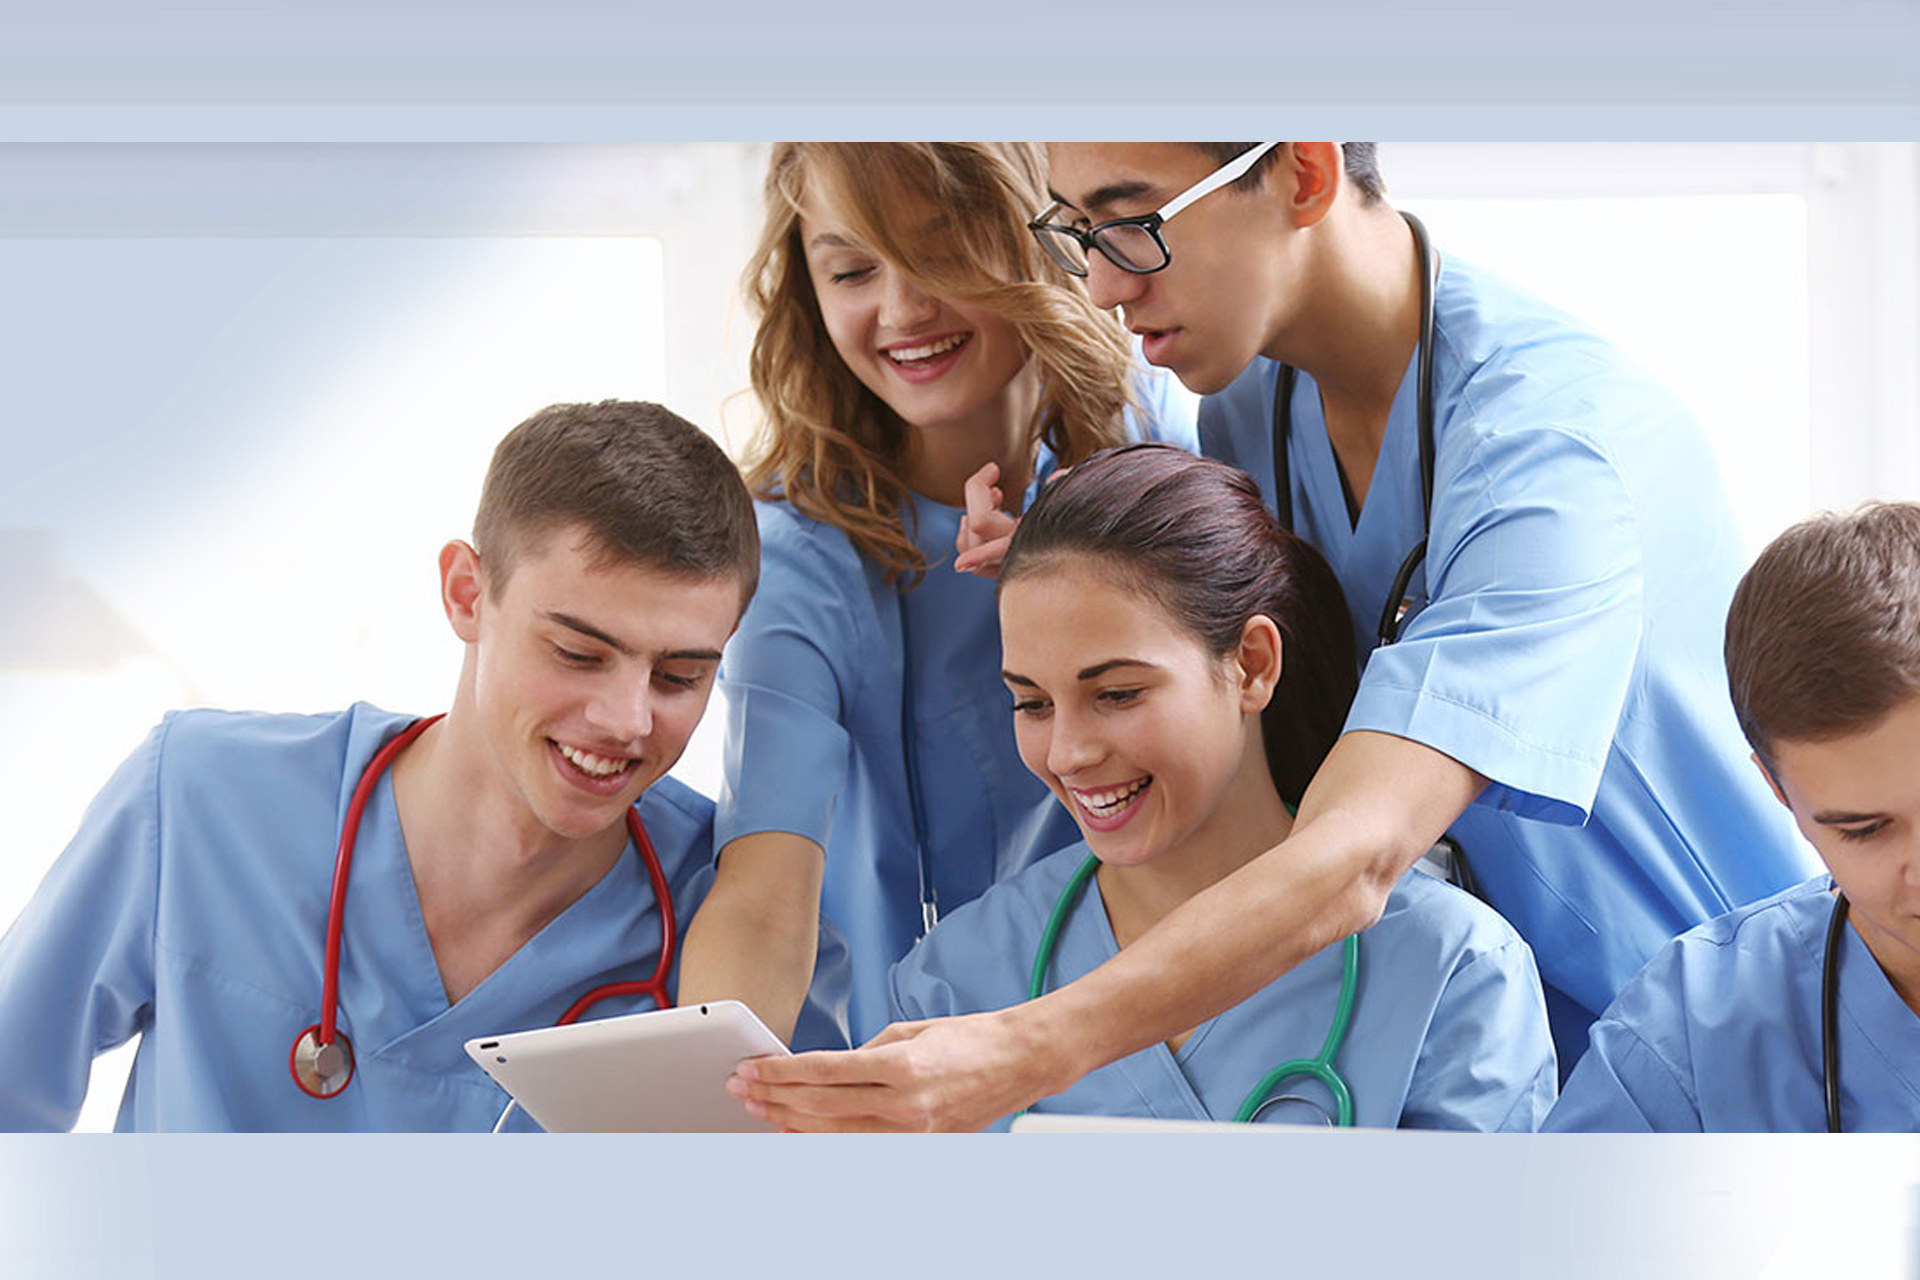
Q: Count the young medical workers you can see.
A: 5